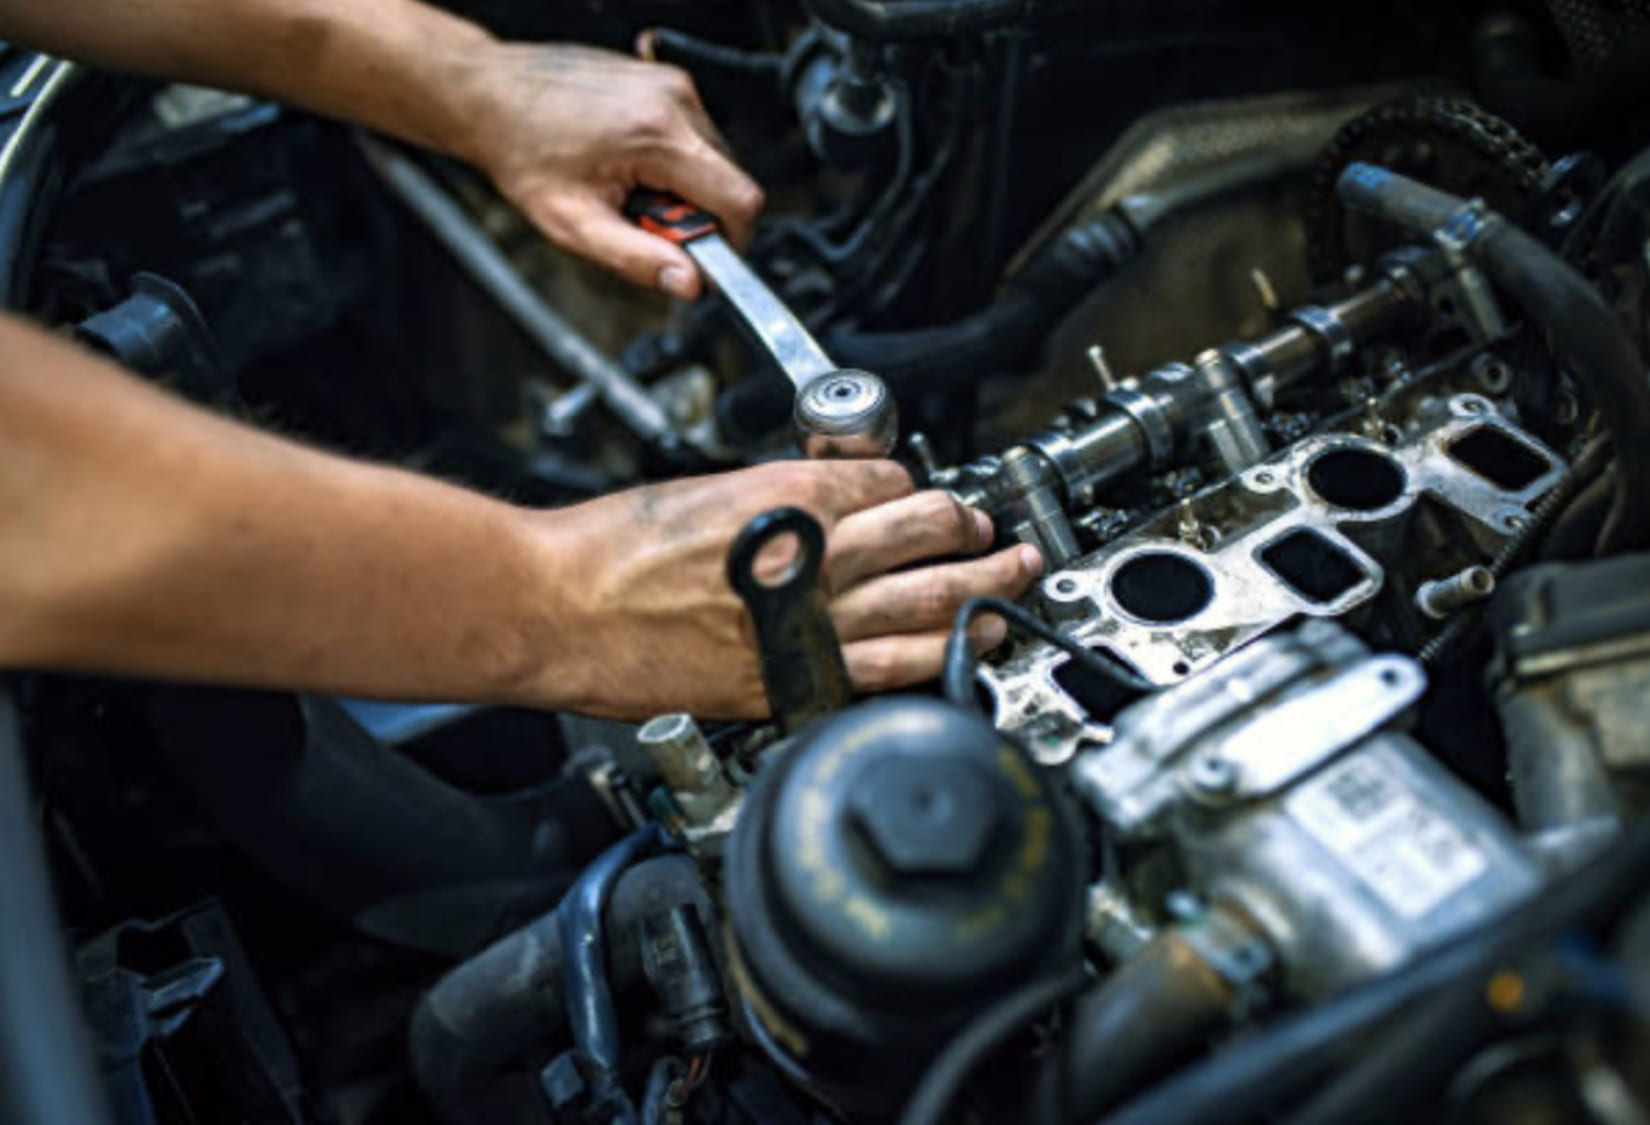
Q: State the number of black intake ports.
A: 5